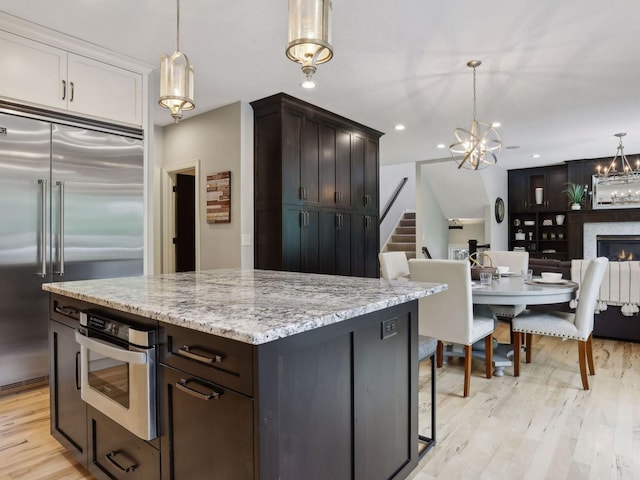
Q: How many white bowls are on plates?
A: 2